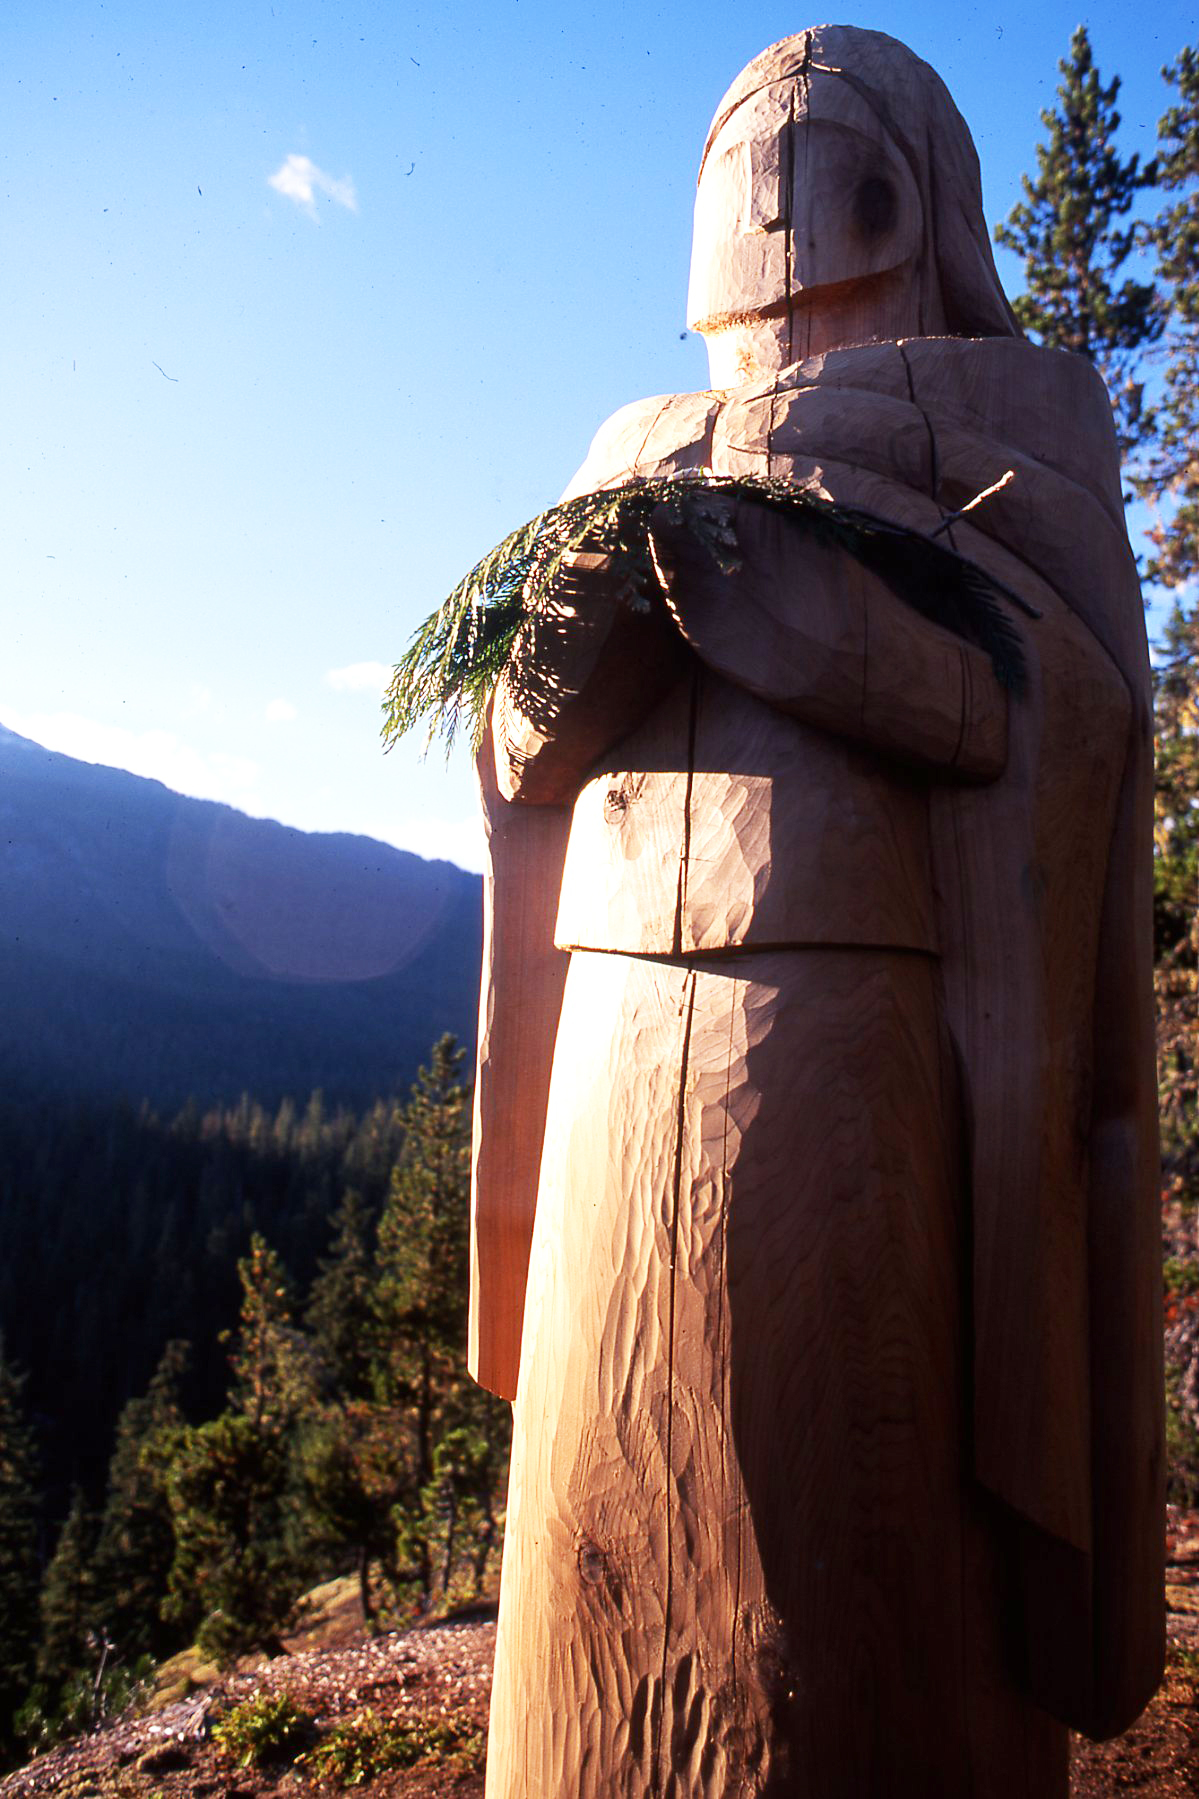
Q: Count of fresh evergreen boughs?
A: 1